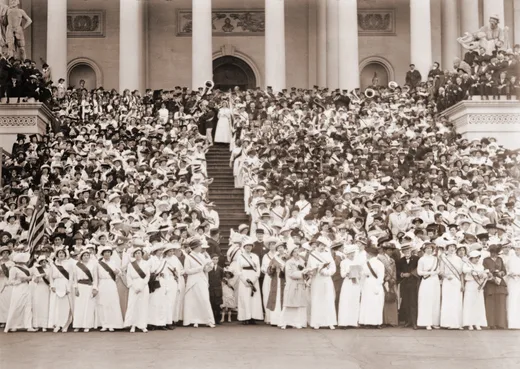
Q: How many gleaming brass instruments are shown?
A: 3